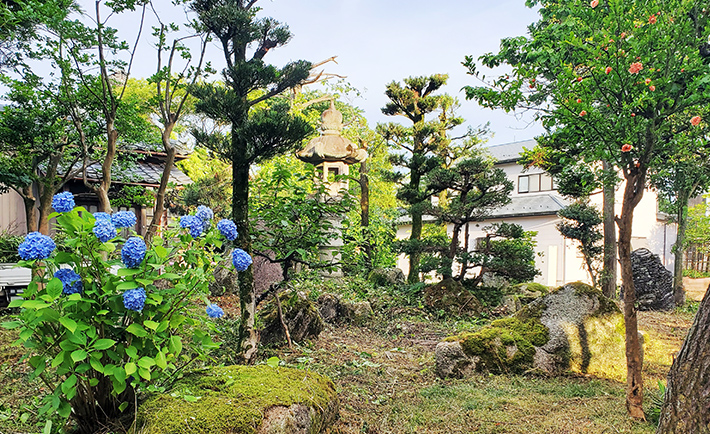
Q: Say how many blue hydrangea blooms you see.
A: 13